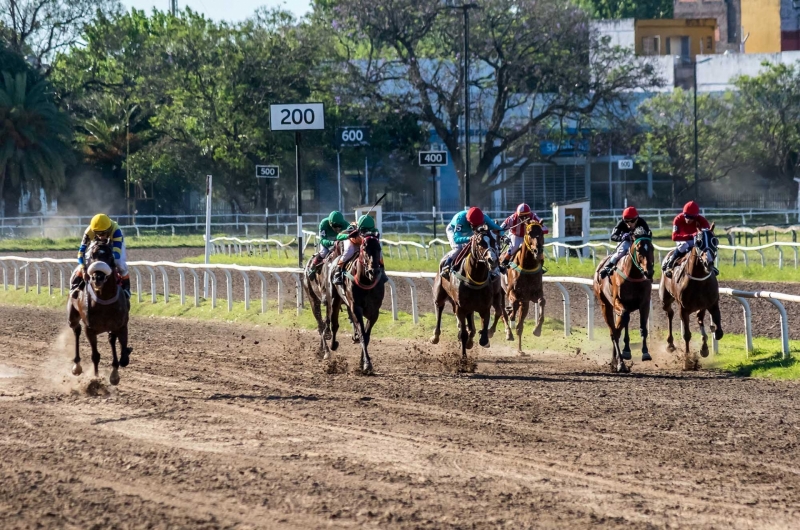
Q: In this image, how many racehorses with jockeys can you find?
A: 7